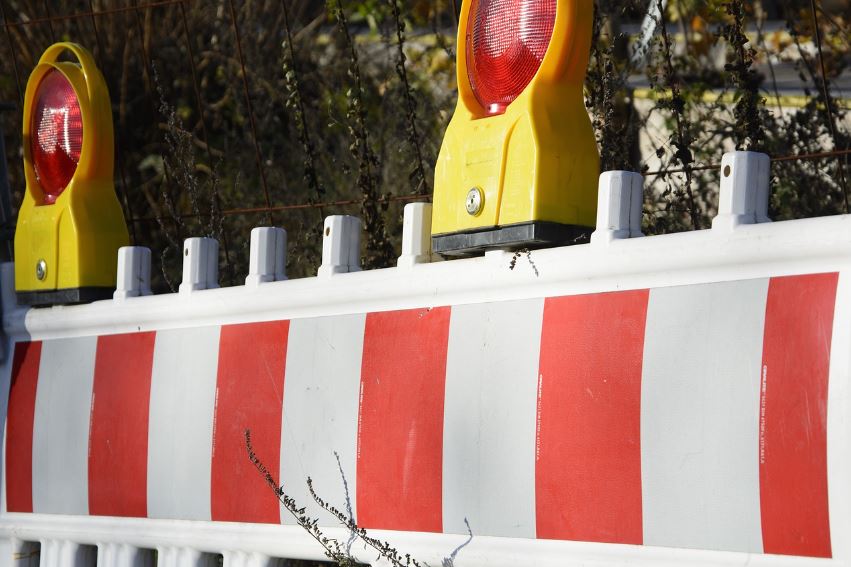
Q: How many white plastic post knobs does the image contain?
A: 7